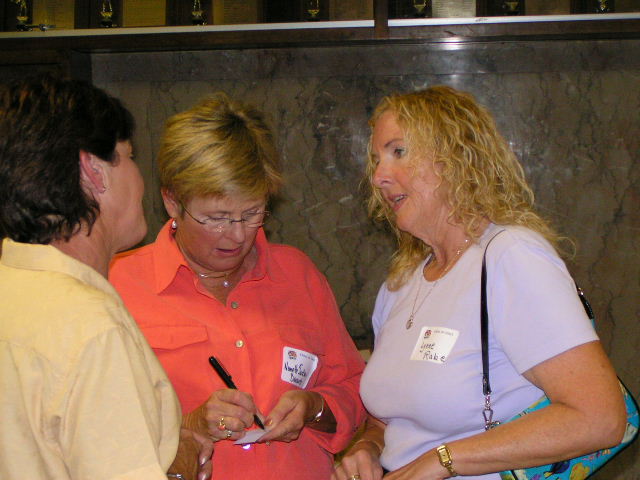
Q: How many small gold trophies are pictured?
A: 7